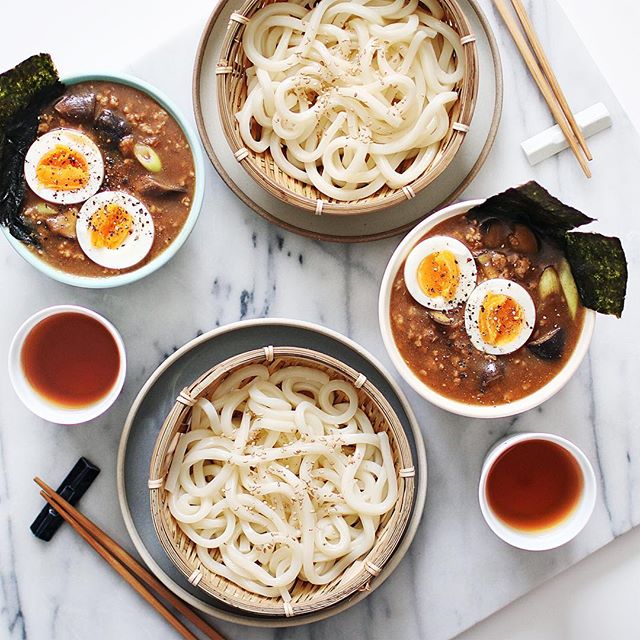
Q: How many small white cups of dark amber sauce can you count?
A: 2